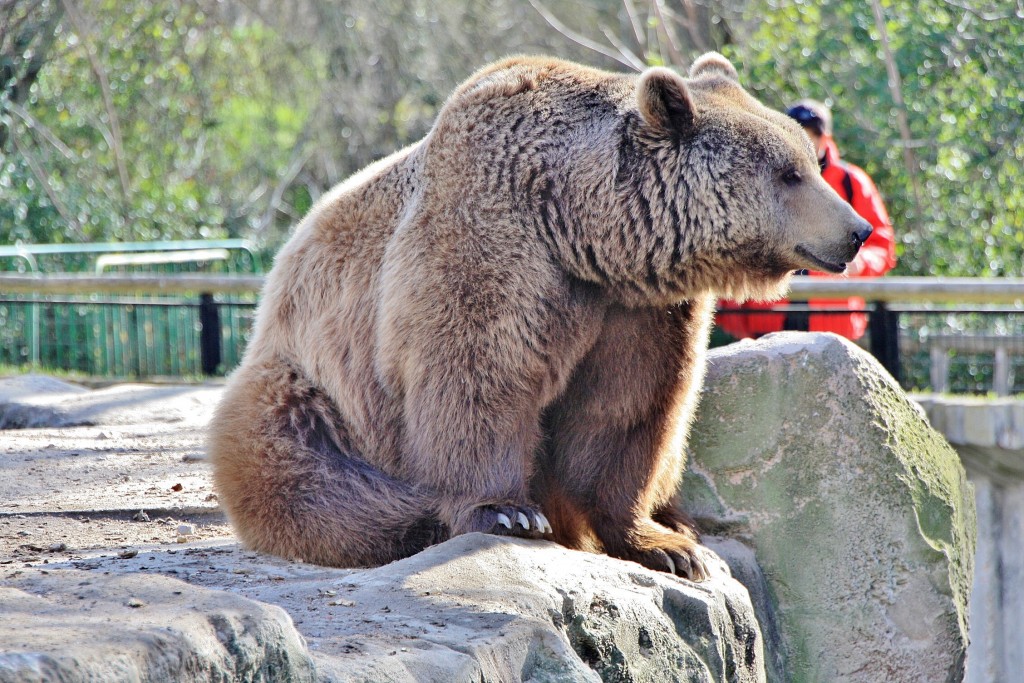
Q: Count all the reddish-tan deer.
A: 0